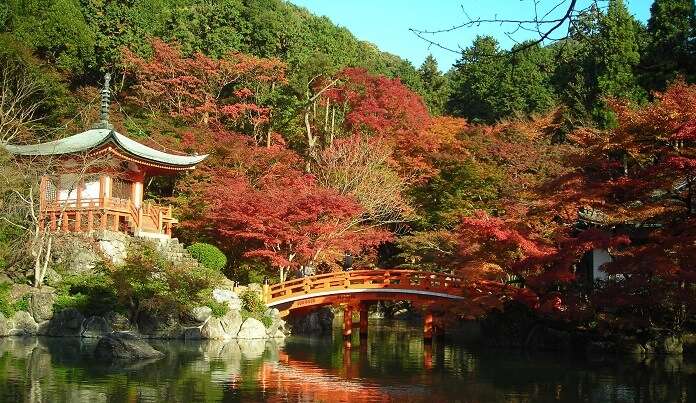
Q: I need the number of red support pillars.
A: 3